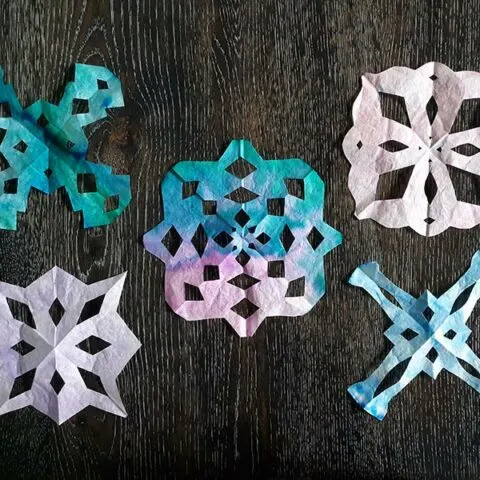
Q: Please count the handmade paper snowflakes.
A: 5